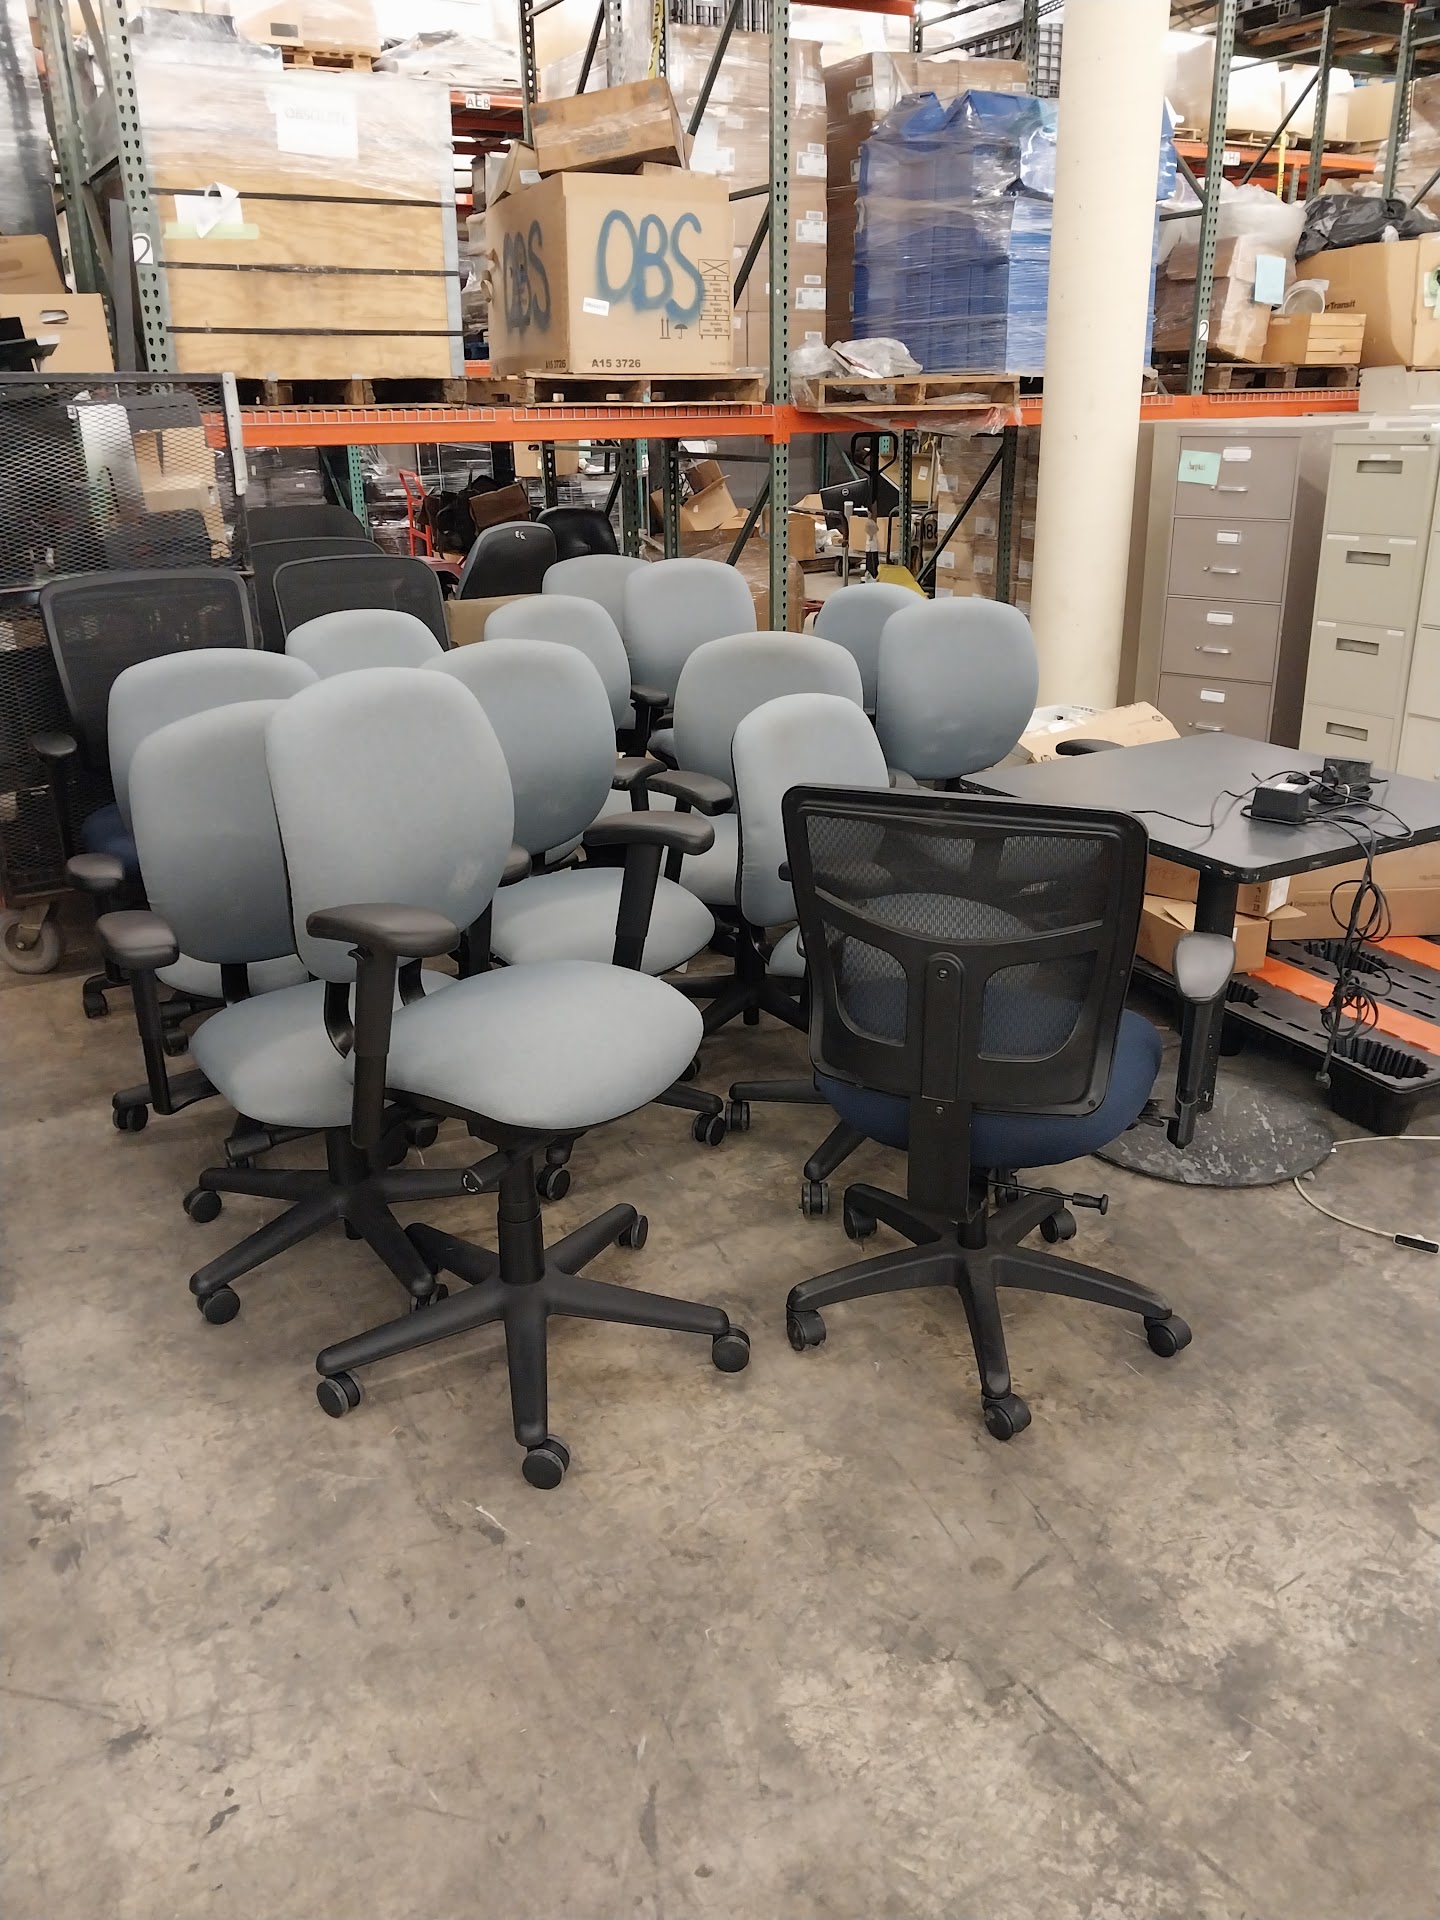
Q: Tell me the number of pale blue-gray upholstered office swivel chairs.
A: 12